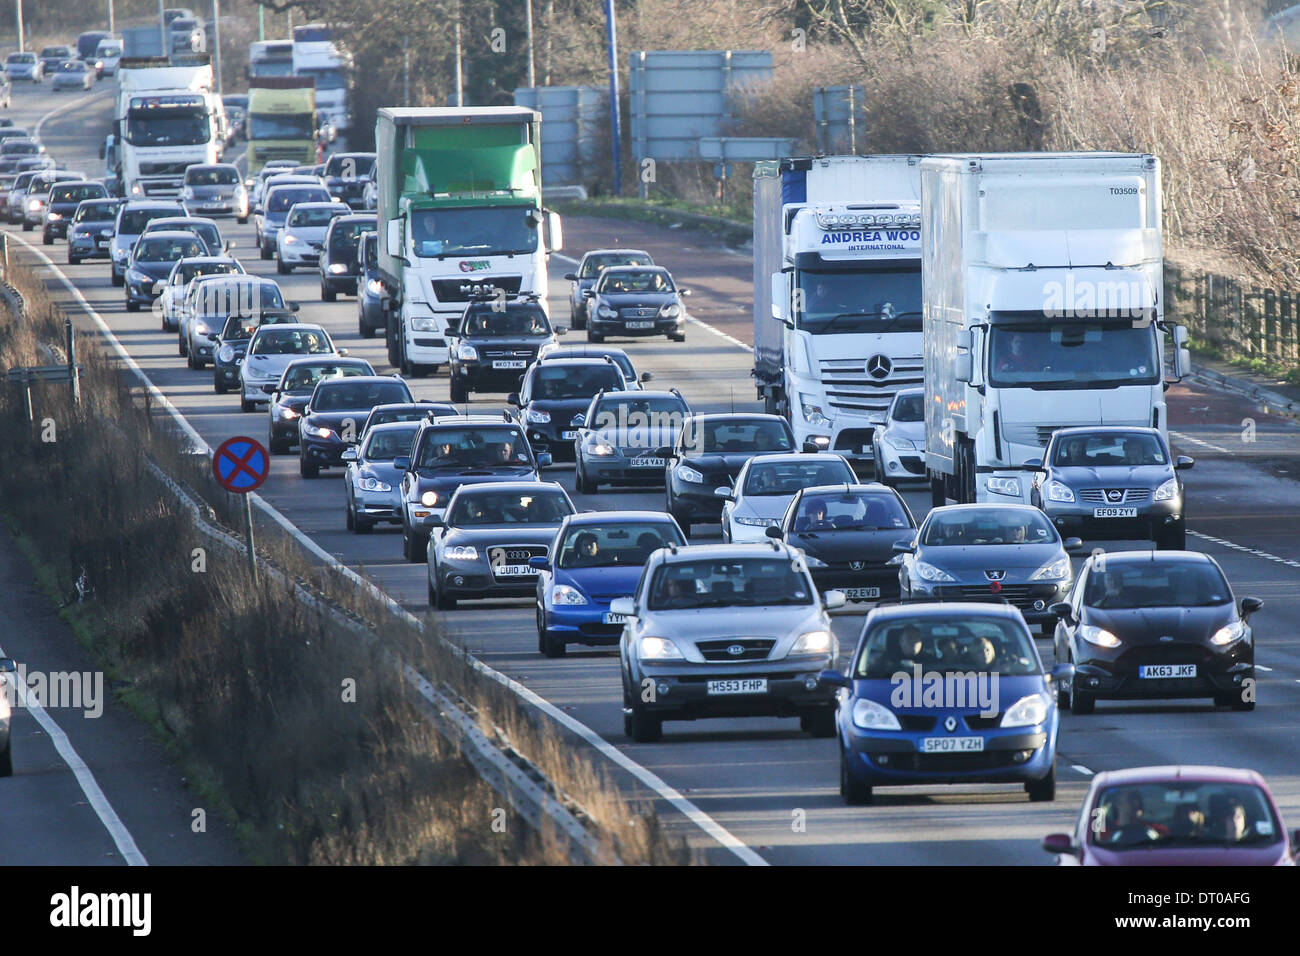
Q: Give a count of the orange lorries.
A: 0